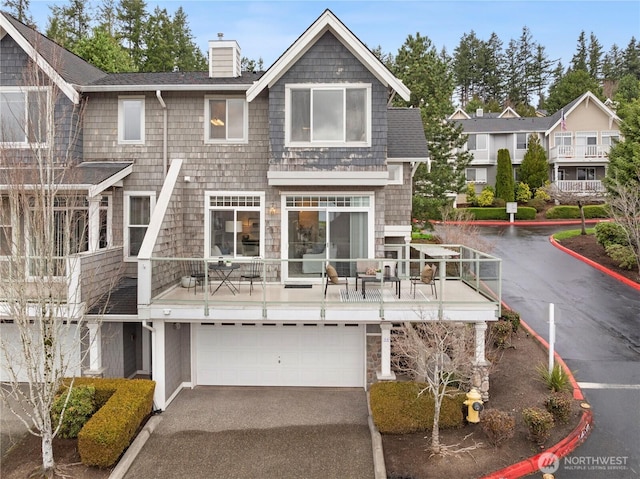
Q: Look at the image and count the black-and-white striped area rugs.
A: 1